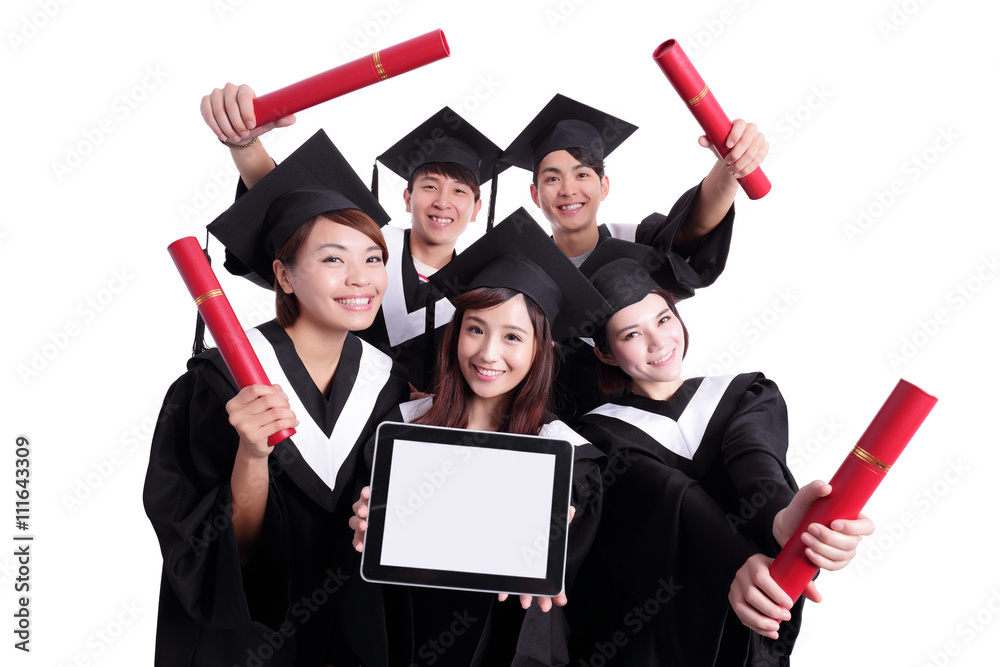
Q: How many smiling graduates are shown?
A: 5